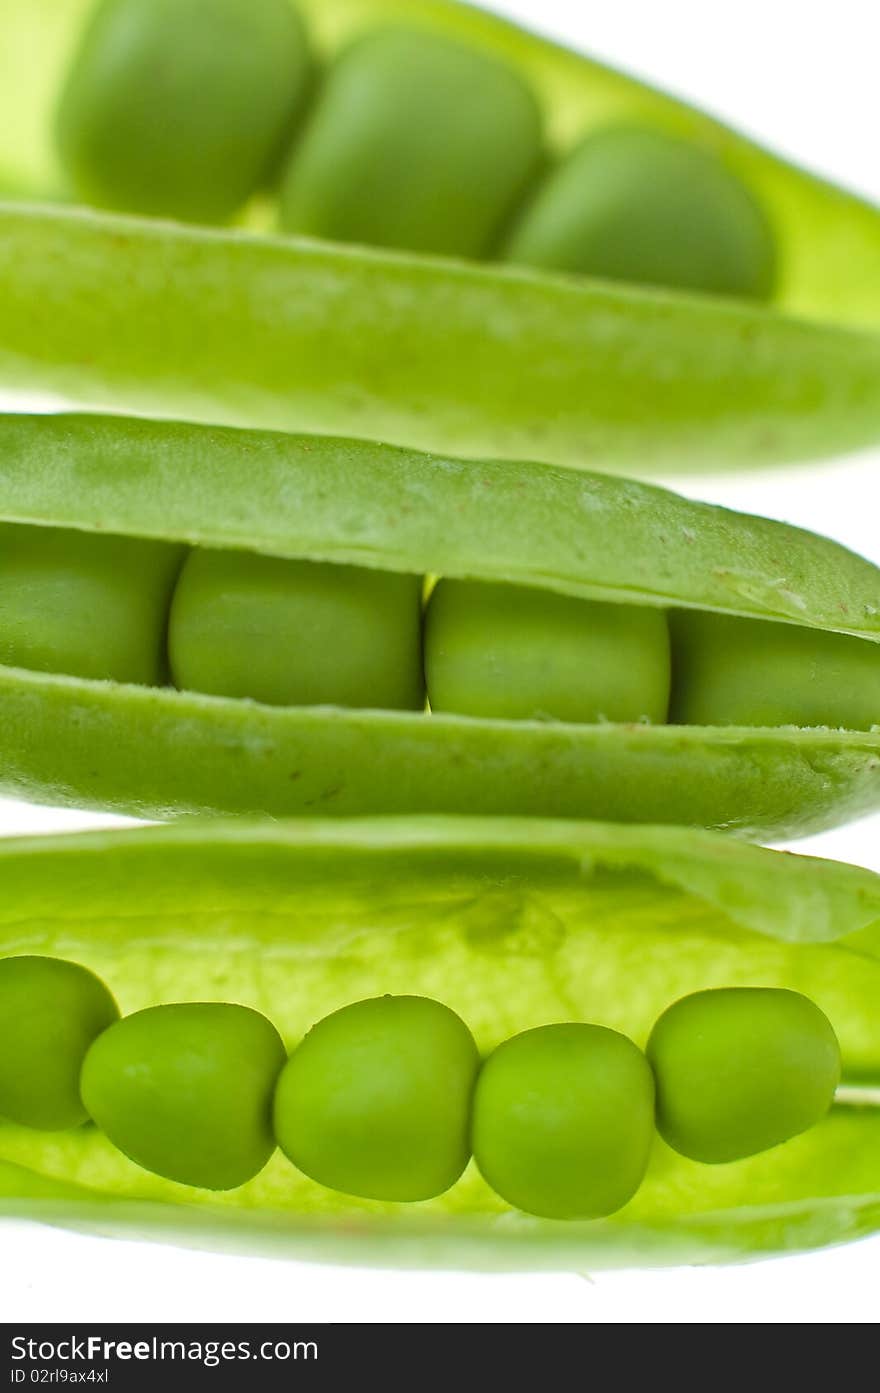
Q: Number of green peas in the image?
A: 12